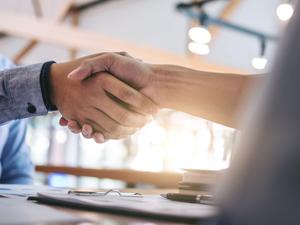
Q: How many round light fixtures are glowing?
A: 4